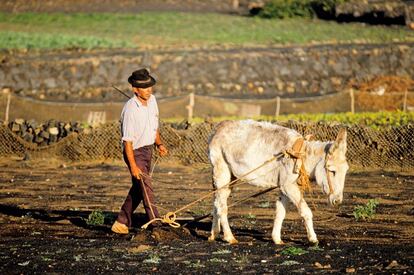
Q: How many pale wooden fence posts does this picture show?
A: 5